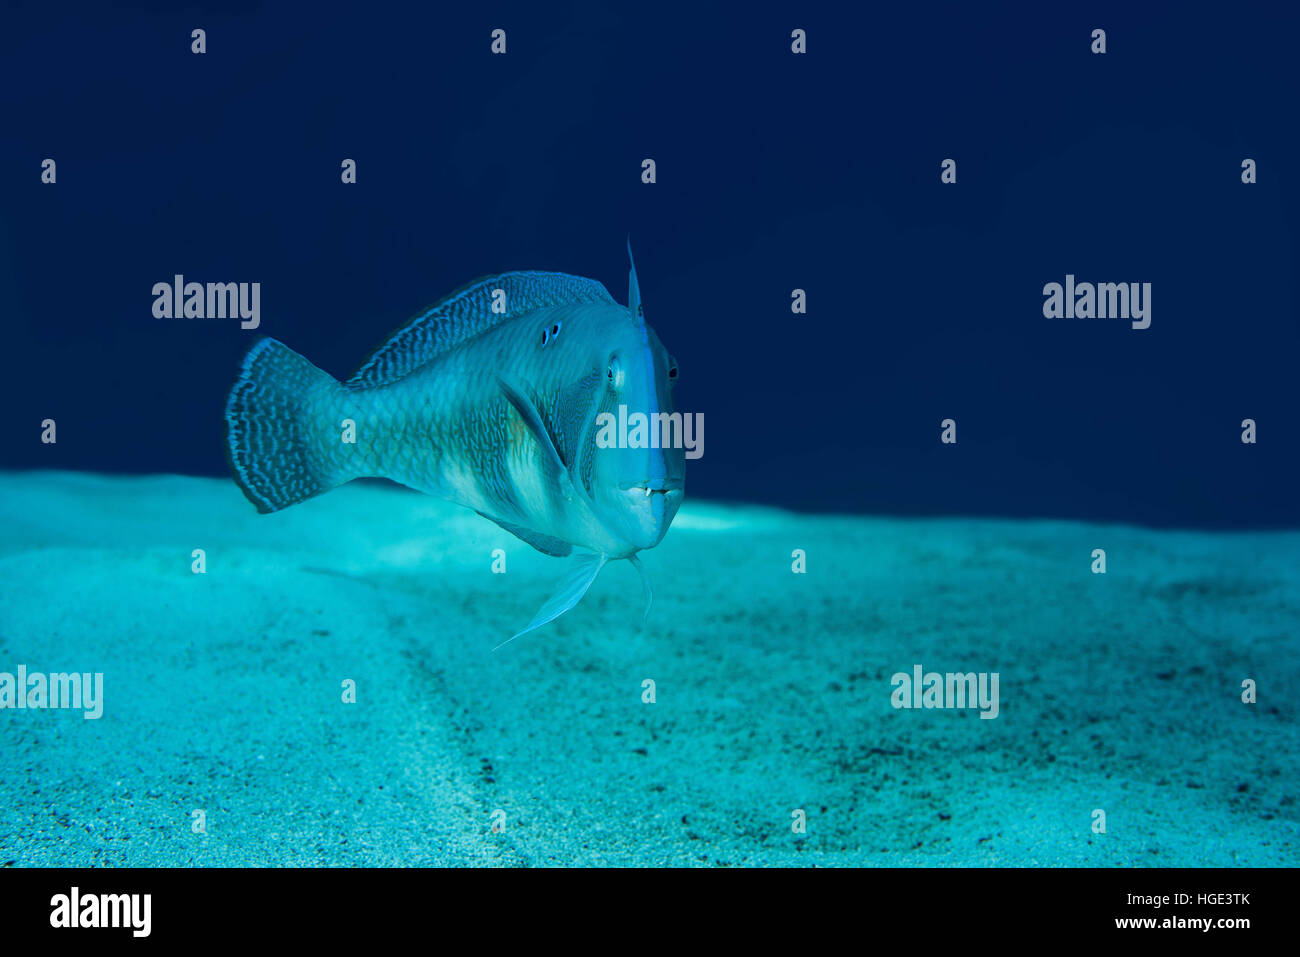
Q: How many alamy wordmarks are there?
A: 6